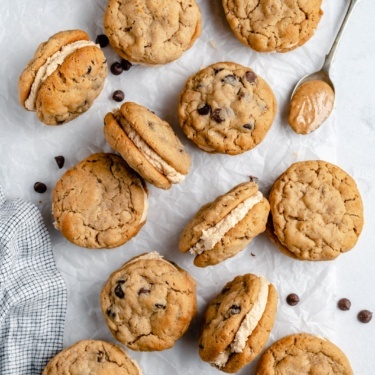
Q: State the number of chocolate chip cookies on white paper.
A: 12